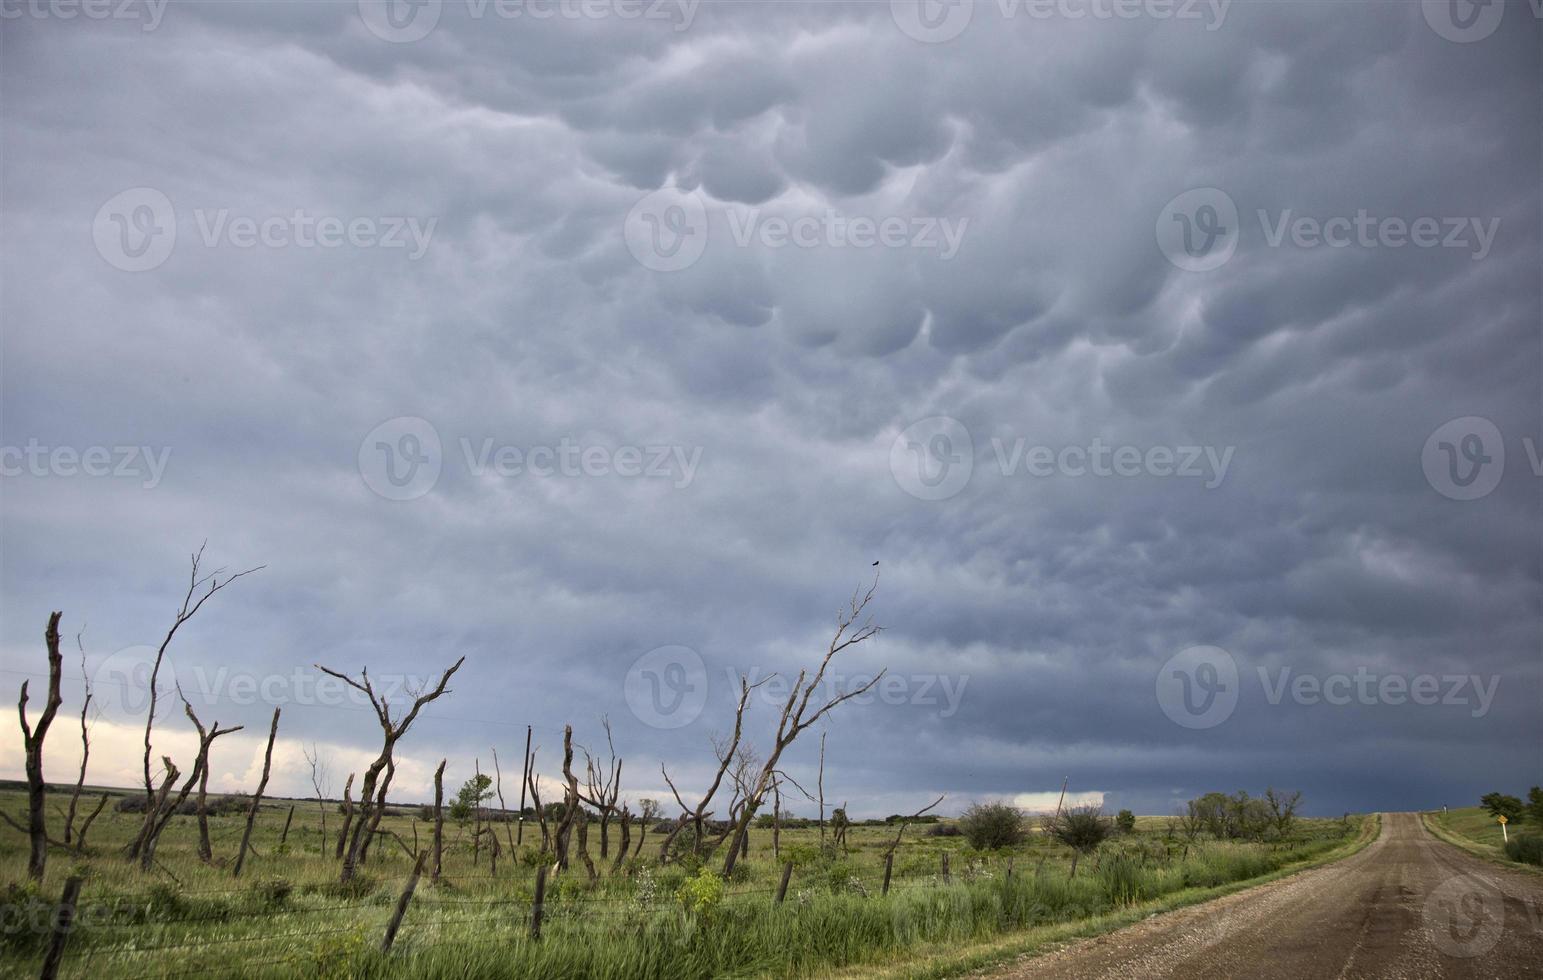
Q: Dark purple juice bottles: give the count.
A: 0